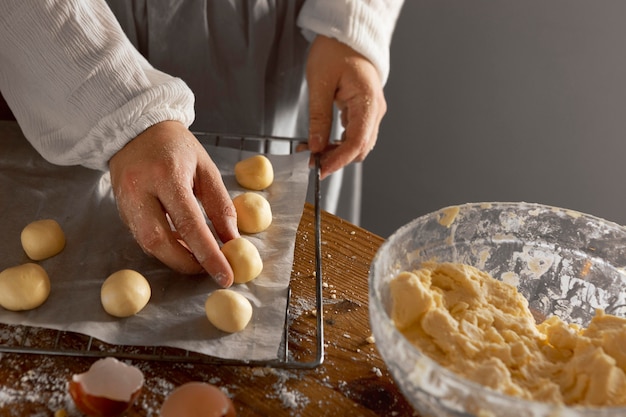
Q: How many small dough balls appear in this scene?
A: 7